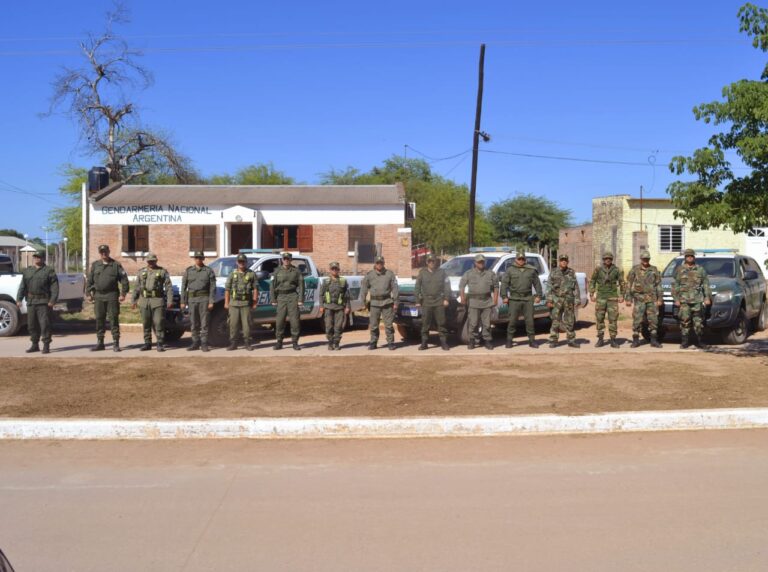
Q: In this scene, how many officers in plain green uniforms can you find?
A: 11